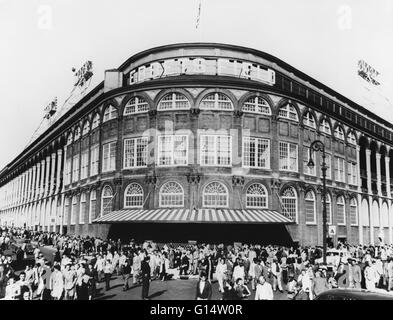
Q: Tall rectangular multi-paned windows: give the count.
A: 14